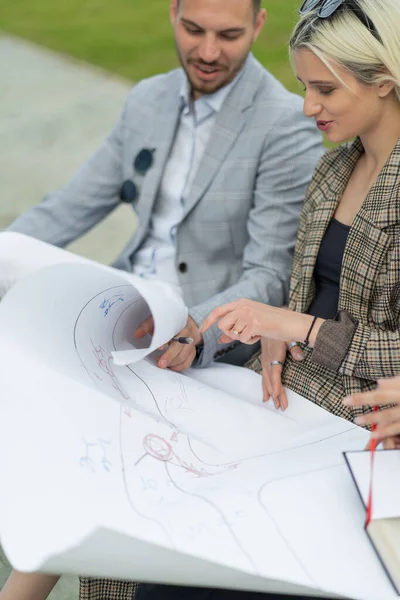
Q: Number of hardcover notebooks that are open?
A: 1